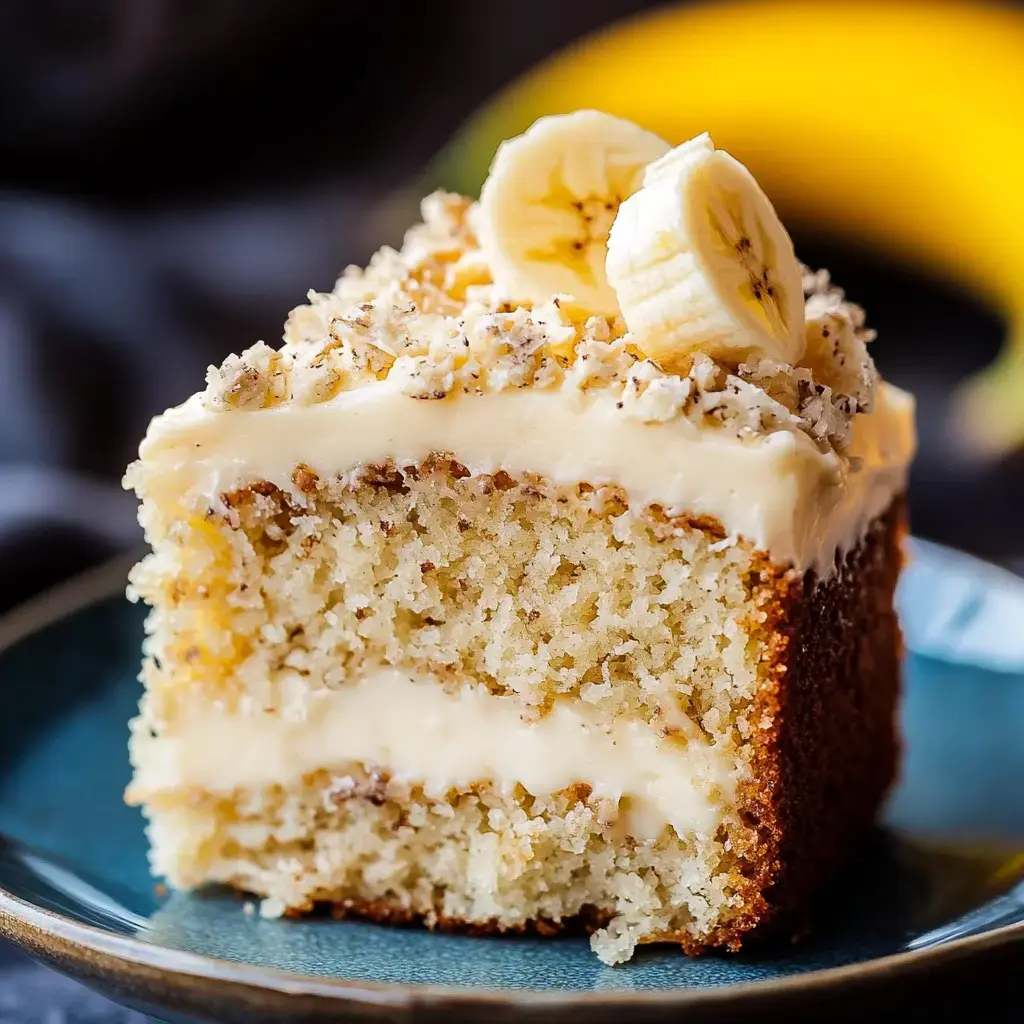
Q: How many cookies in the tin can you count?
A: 0